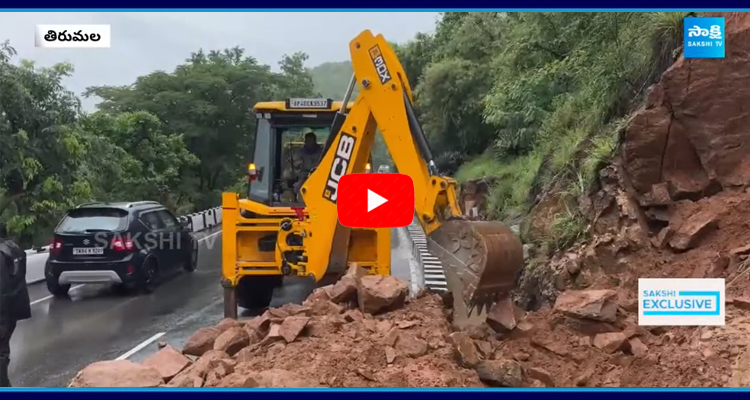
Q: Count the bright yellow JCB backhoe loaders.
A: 1